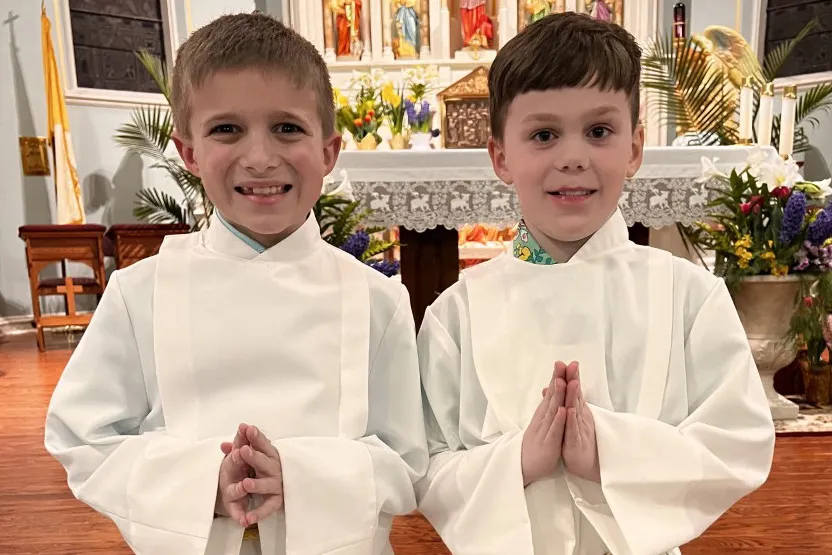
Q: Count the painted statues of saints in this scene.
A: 5